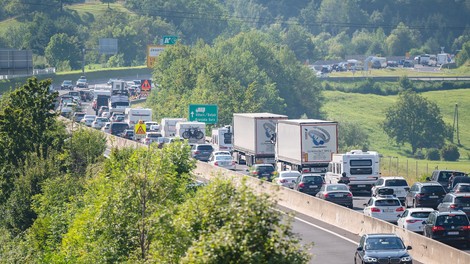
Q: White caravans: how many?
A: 5